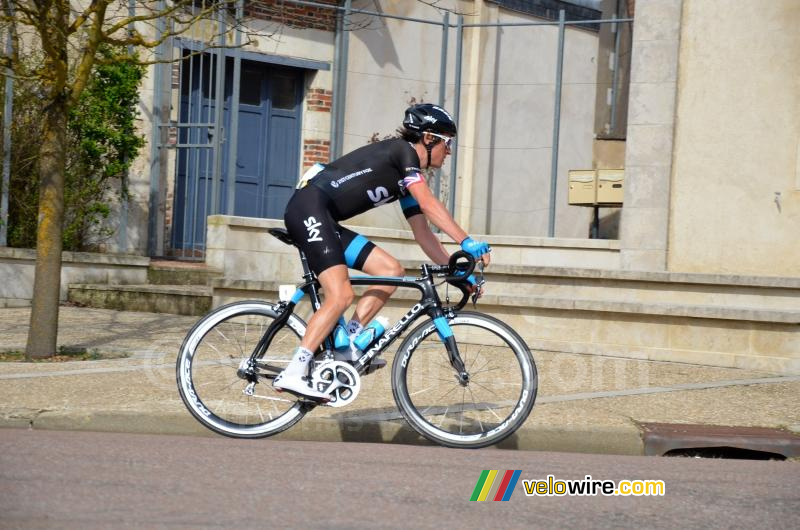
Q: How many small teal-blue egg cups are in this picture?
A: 0